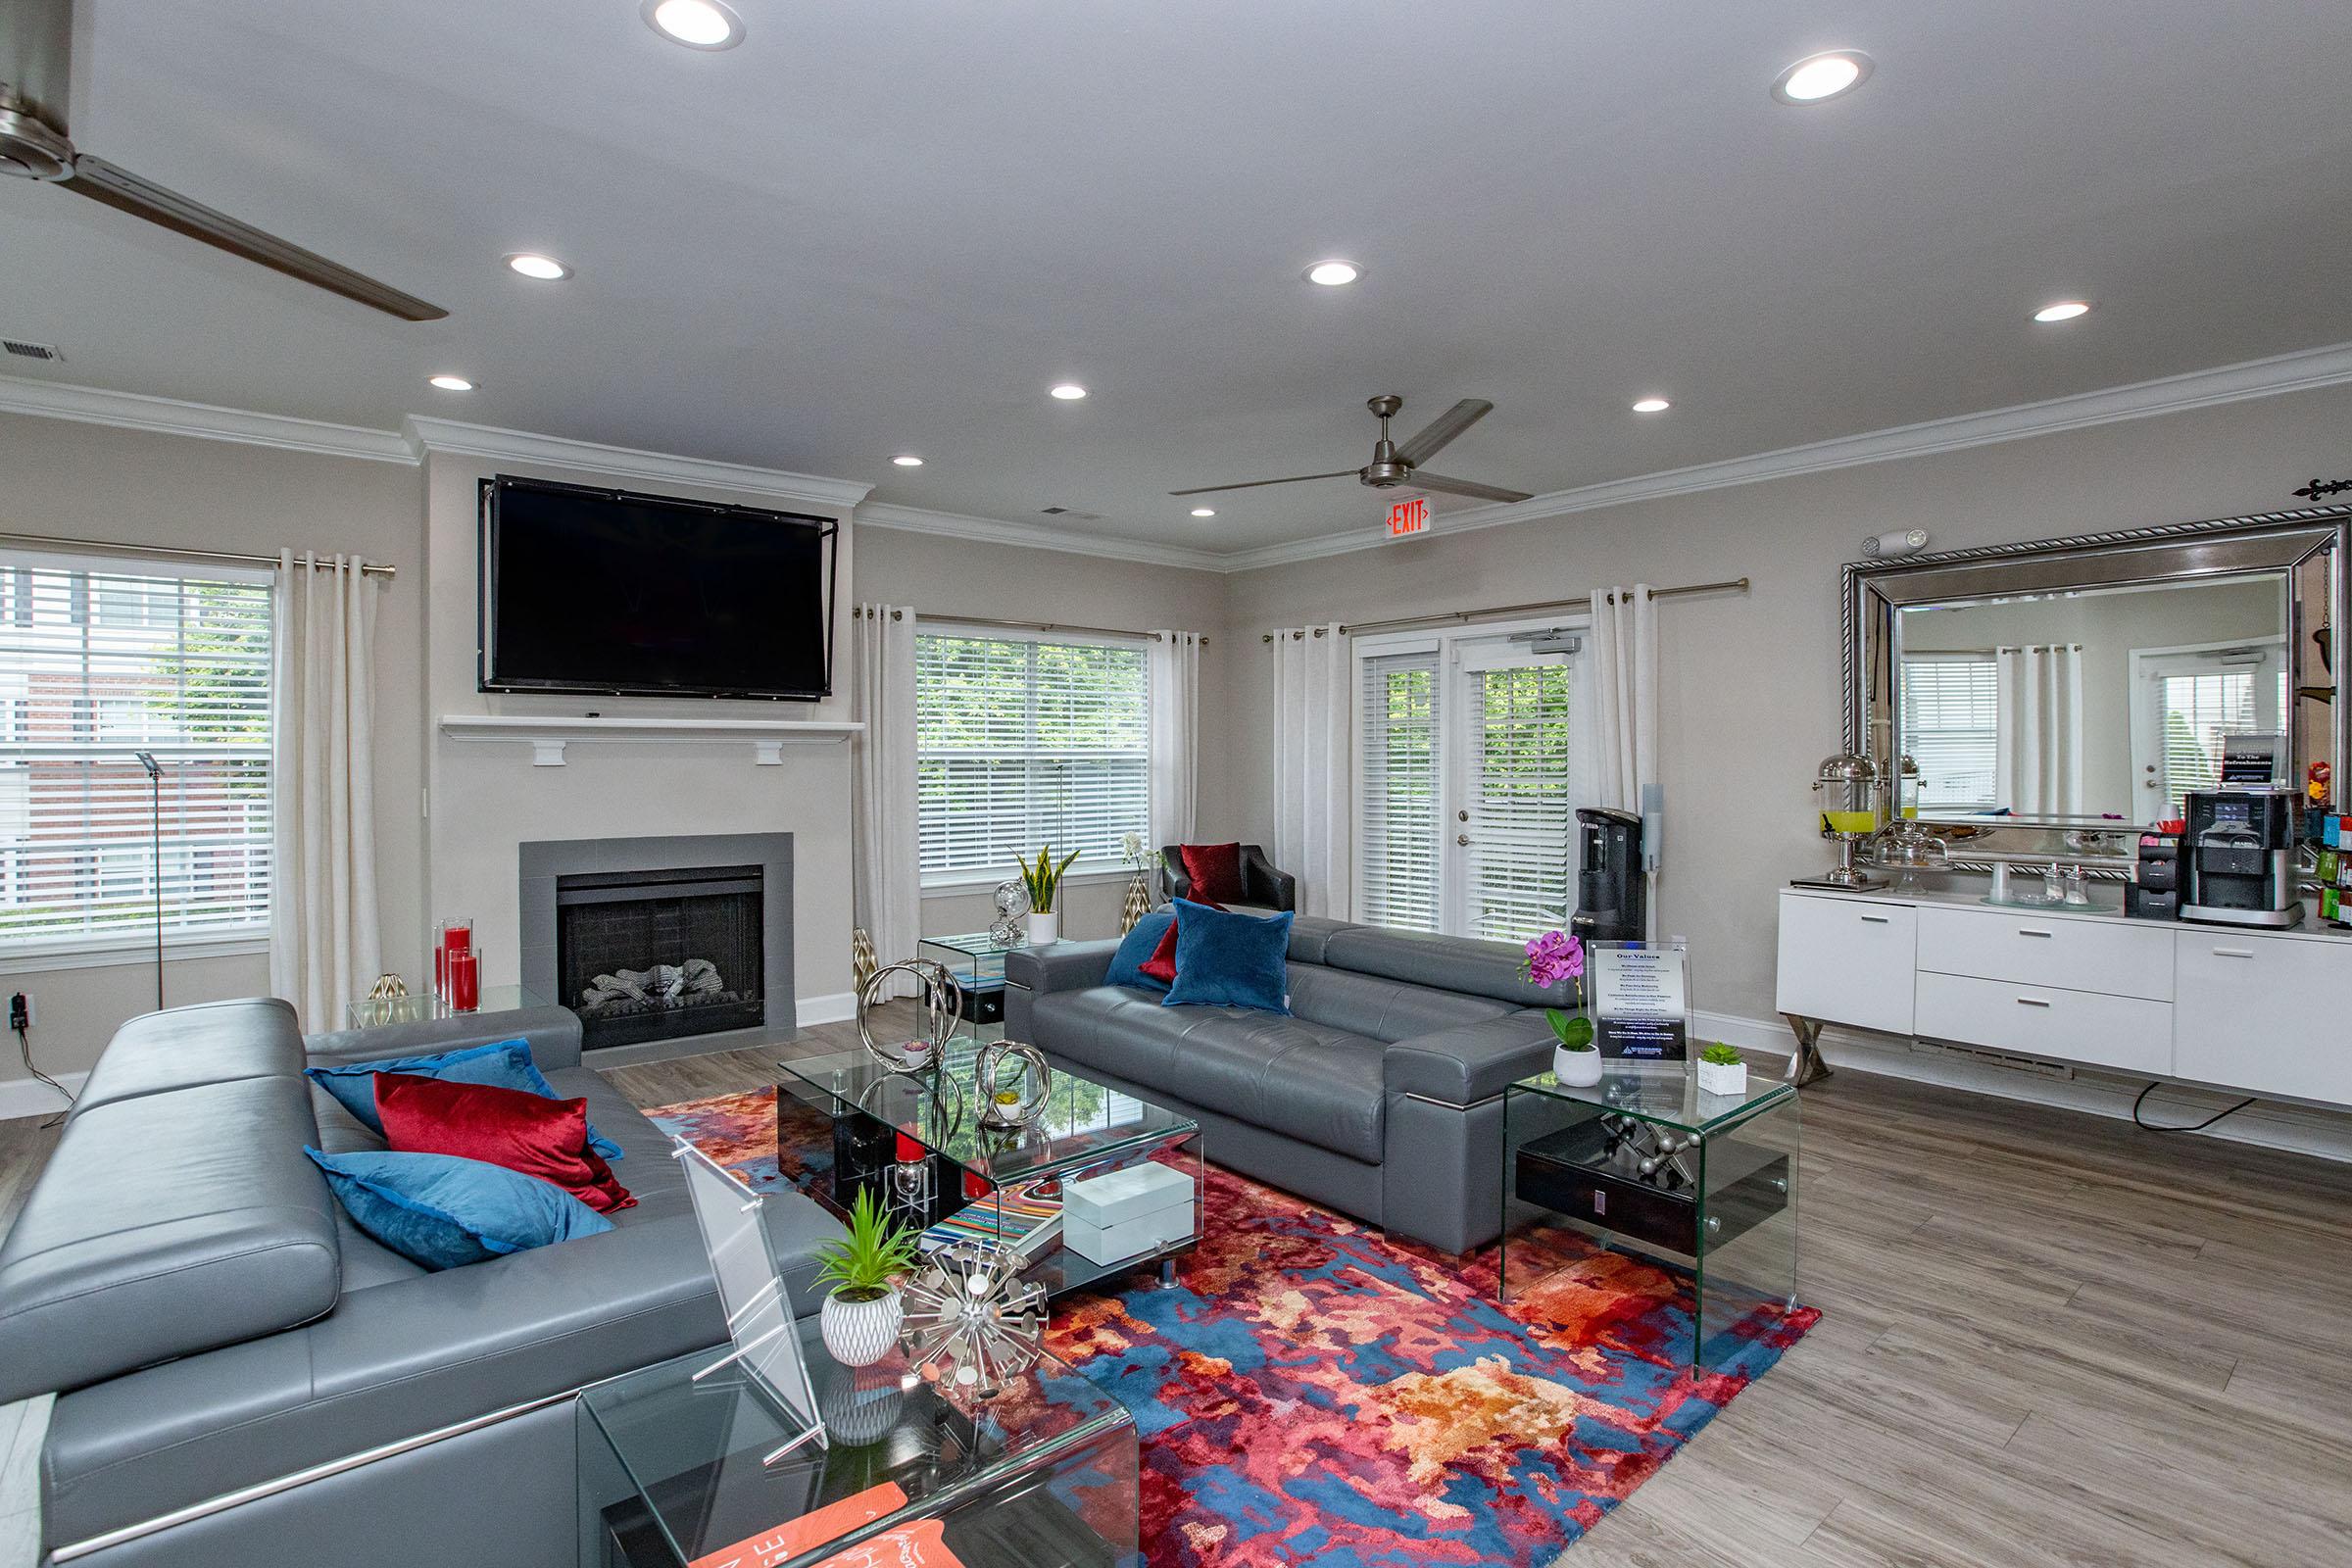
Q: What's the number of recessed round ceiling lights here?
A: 10